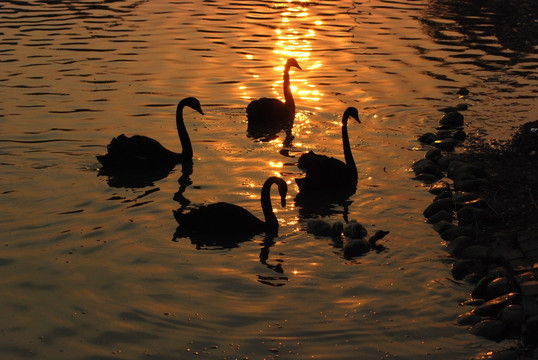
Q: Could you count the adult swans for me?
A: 4